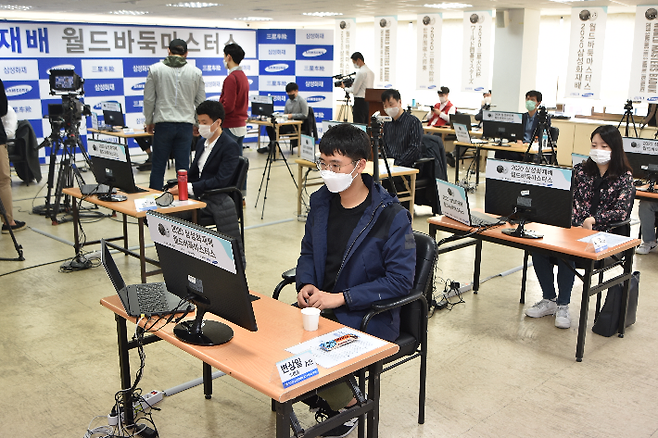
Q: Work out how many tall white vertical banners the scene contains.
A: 6